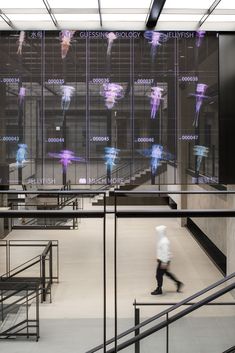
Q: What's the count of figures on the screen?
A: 15